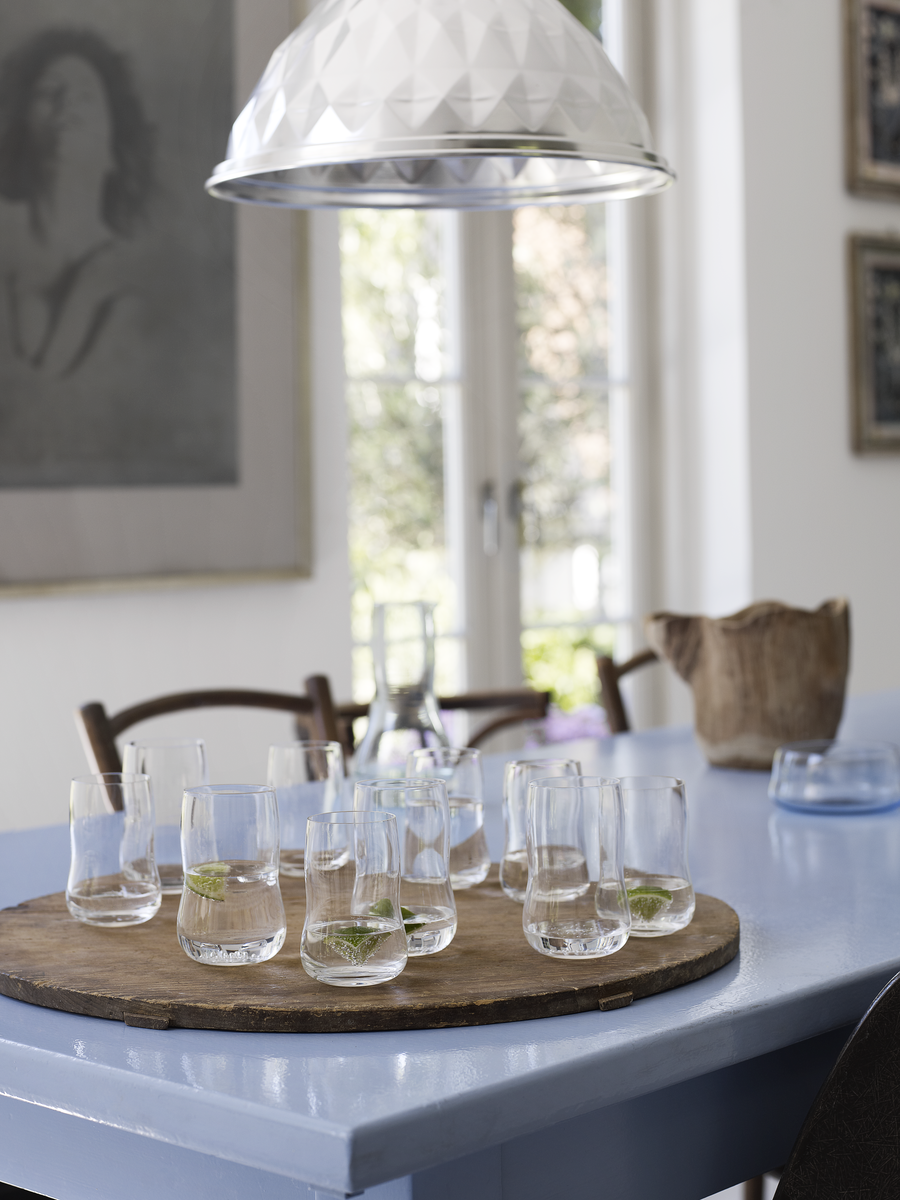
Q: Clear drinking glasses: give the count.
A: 10